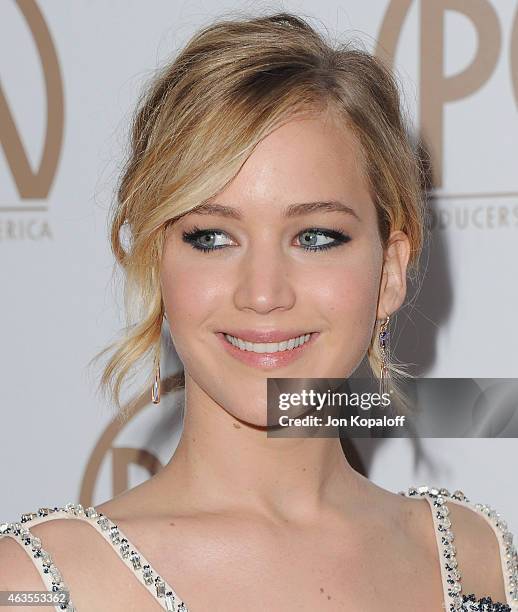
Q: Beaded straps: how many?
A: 4